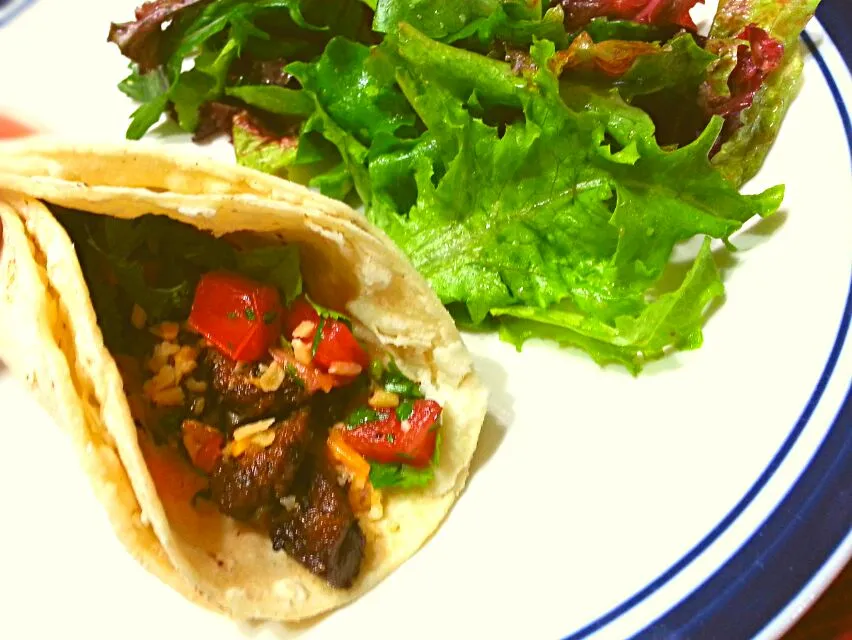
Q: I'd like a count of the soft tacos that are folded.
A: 1